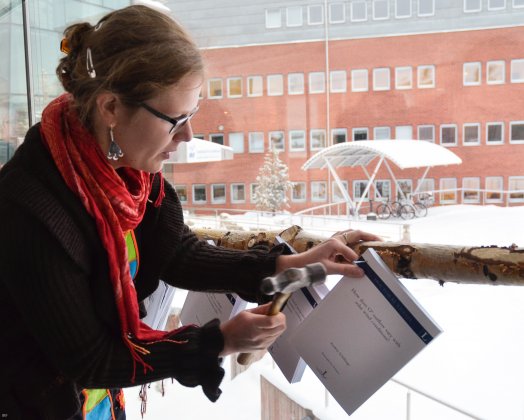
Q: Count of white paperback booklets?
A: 4